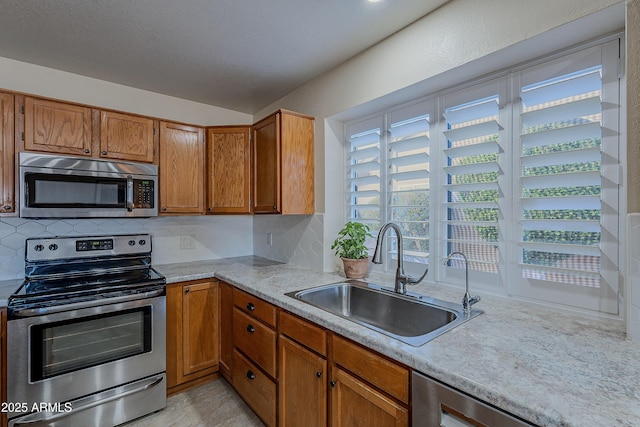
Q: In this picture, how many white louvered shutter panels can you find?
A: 4